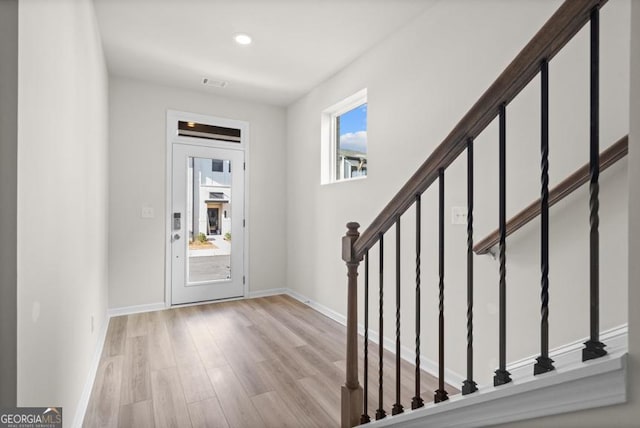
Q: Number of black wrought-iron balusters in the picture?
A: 9